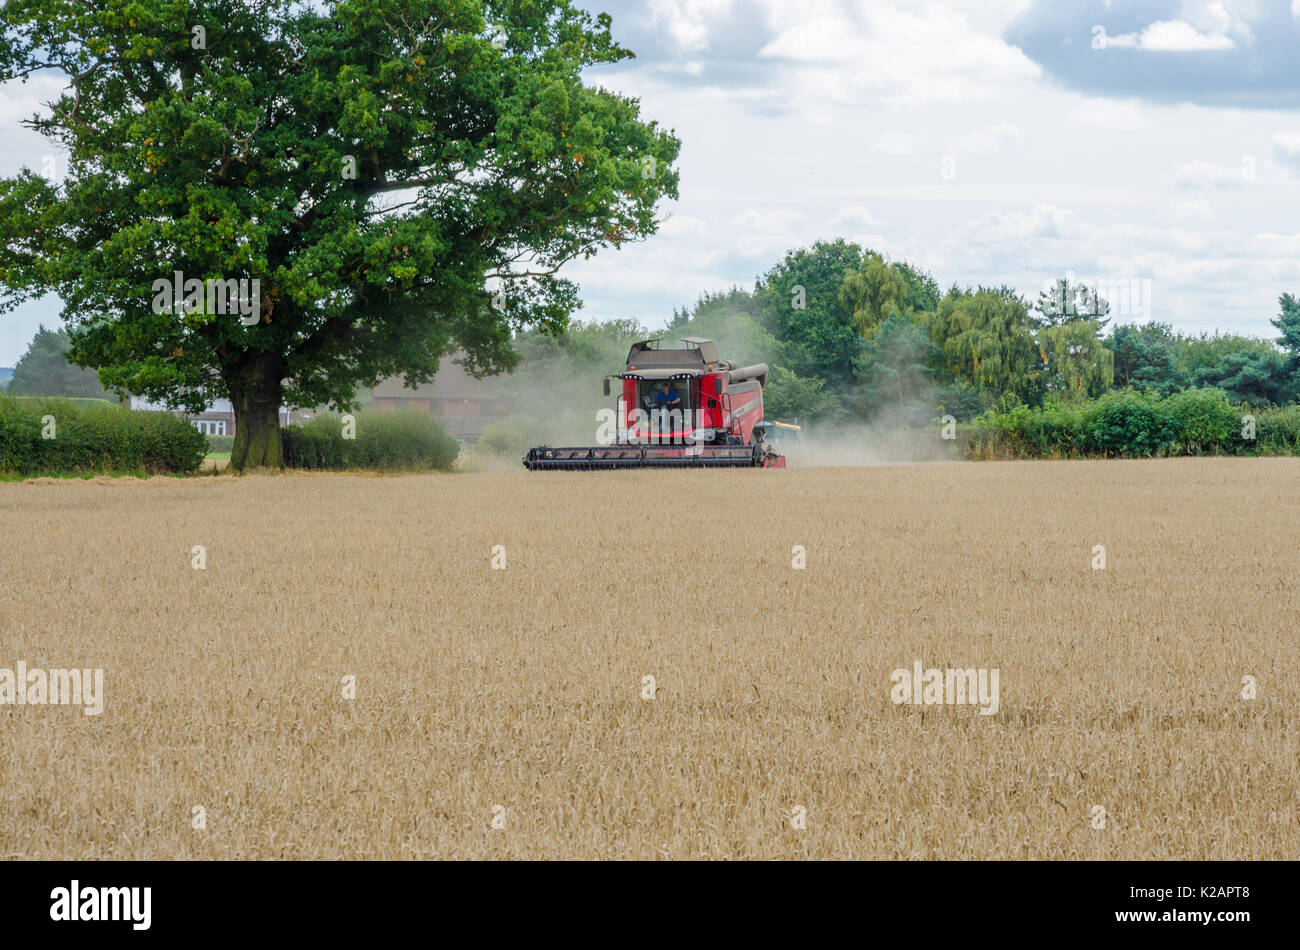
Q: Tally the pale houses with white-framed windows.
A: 1